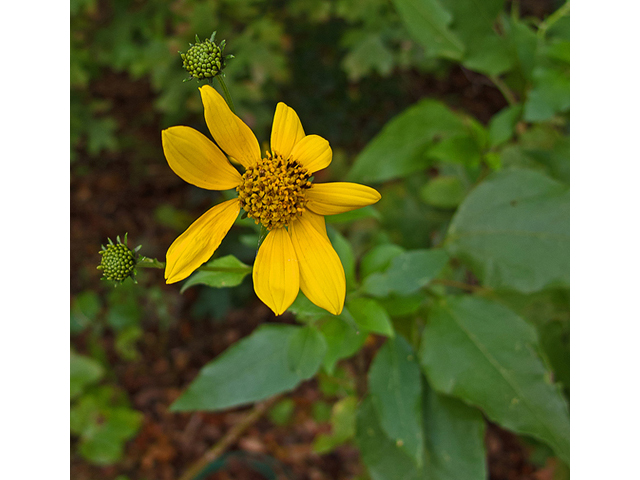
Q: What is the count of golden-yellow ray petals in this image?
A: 8